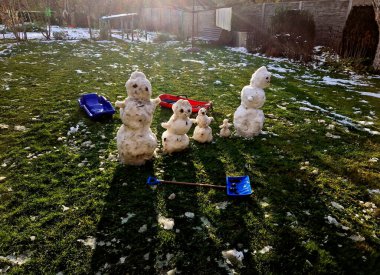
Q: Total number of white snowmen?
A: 5